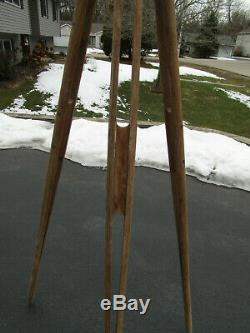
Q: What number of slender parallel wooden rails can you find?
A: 2